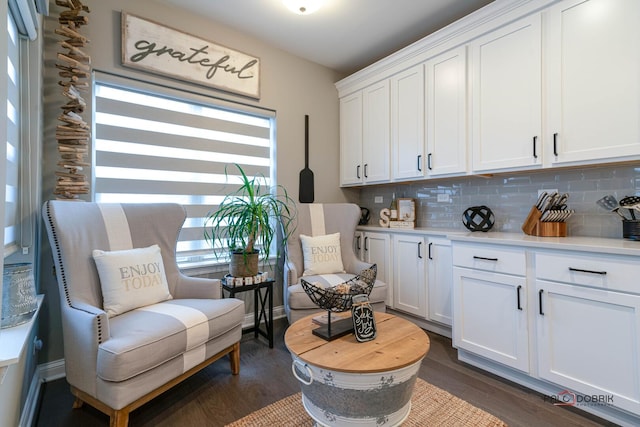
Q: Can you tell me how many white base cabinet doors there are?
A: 6